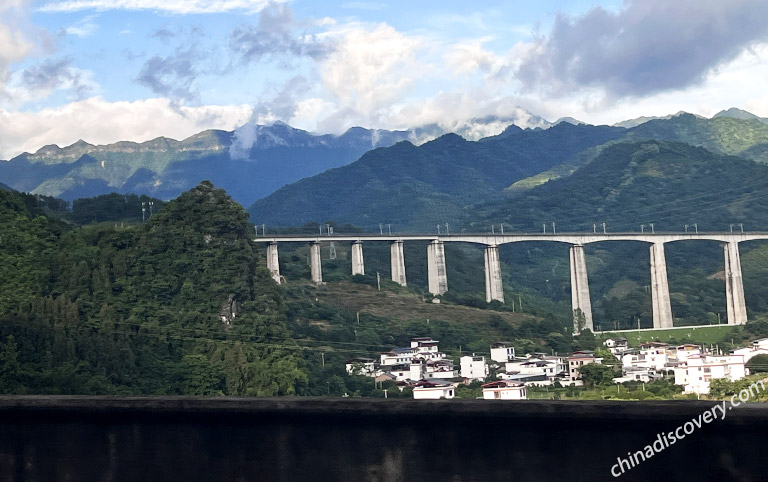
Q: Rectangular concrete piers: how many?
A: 9